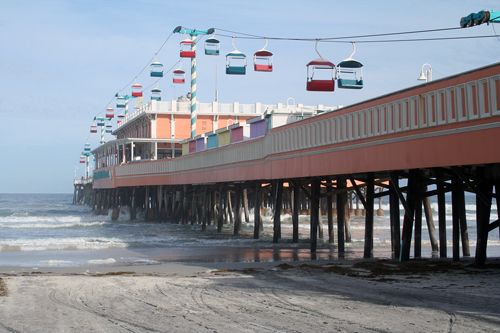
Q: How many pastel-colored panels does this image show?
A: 7